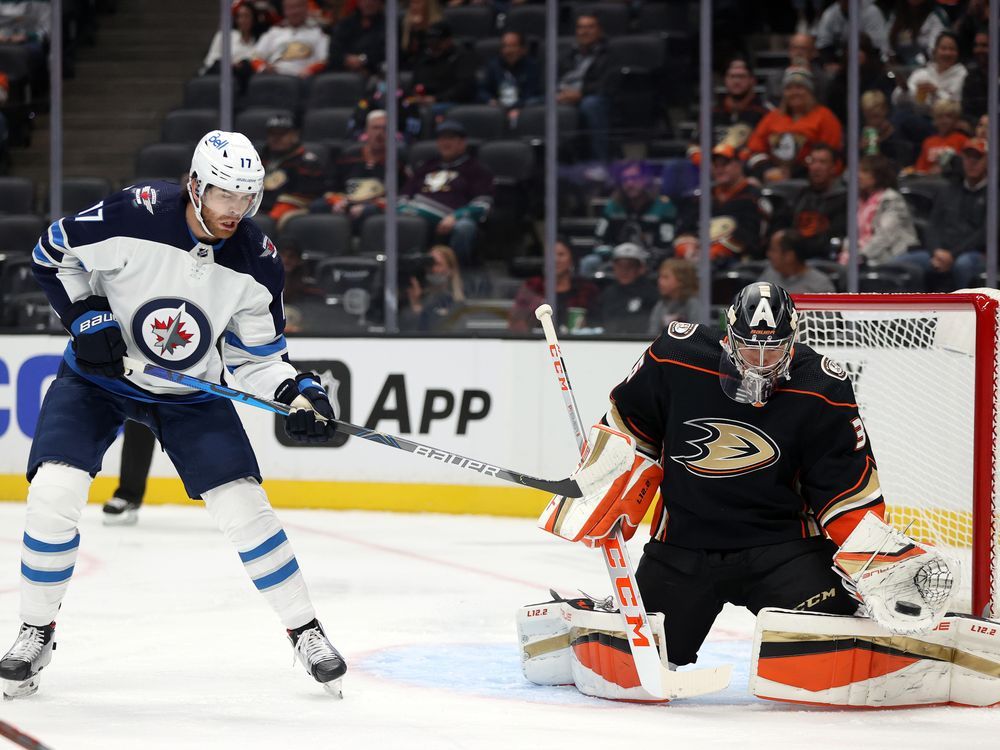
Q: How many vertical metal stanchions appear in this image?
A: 7